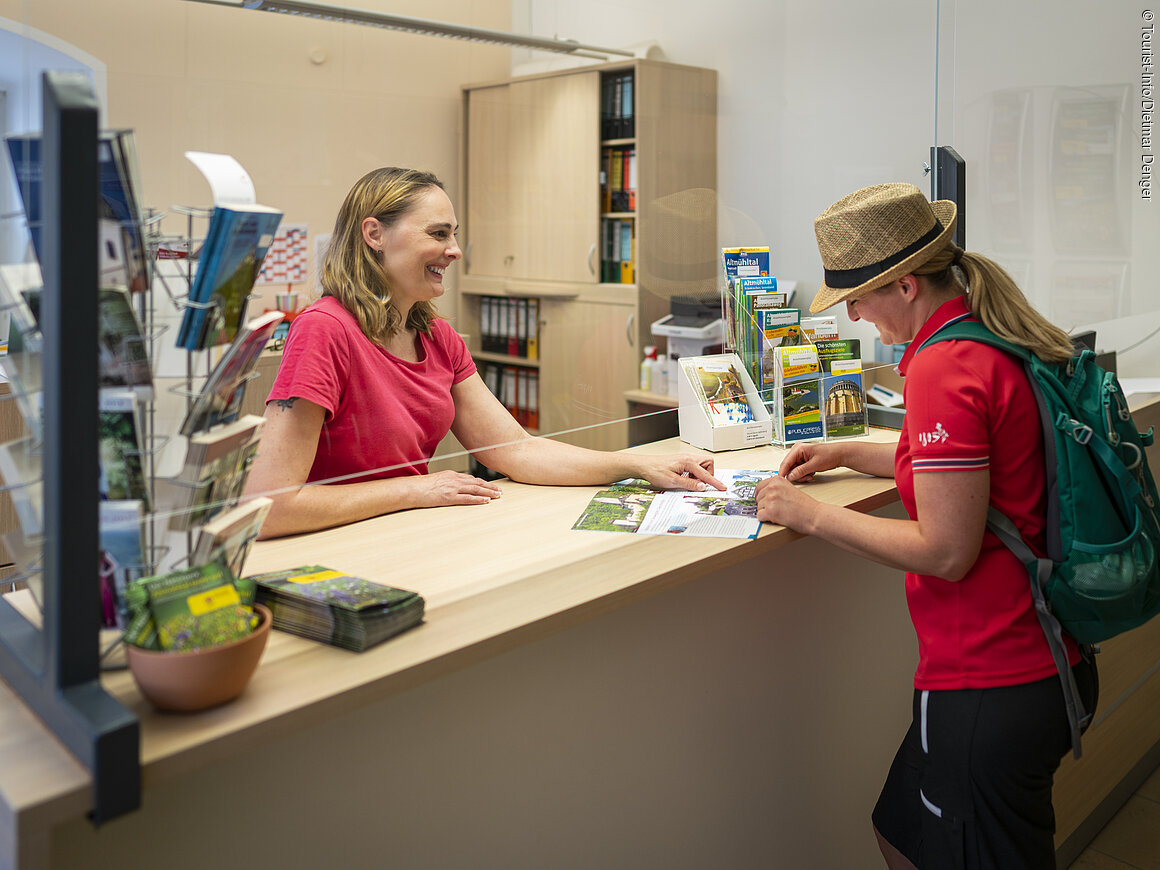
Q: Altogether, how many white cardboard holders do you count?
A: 1